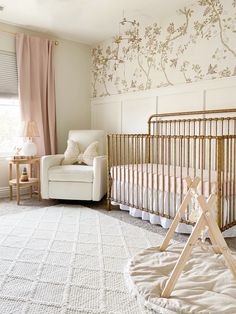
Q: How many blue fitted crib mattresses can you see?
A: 0